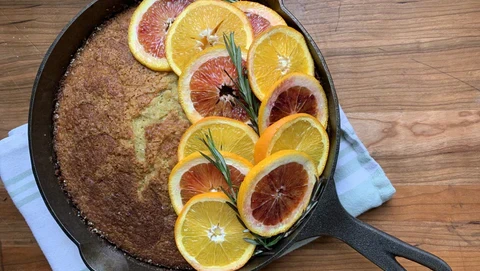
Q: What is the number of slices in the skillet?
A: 11